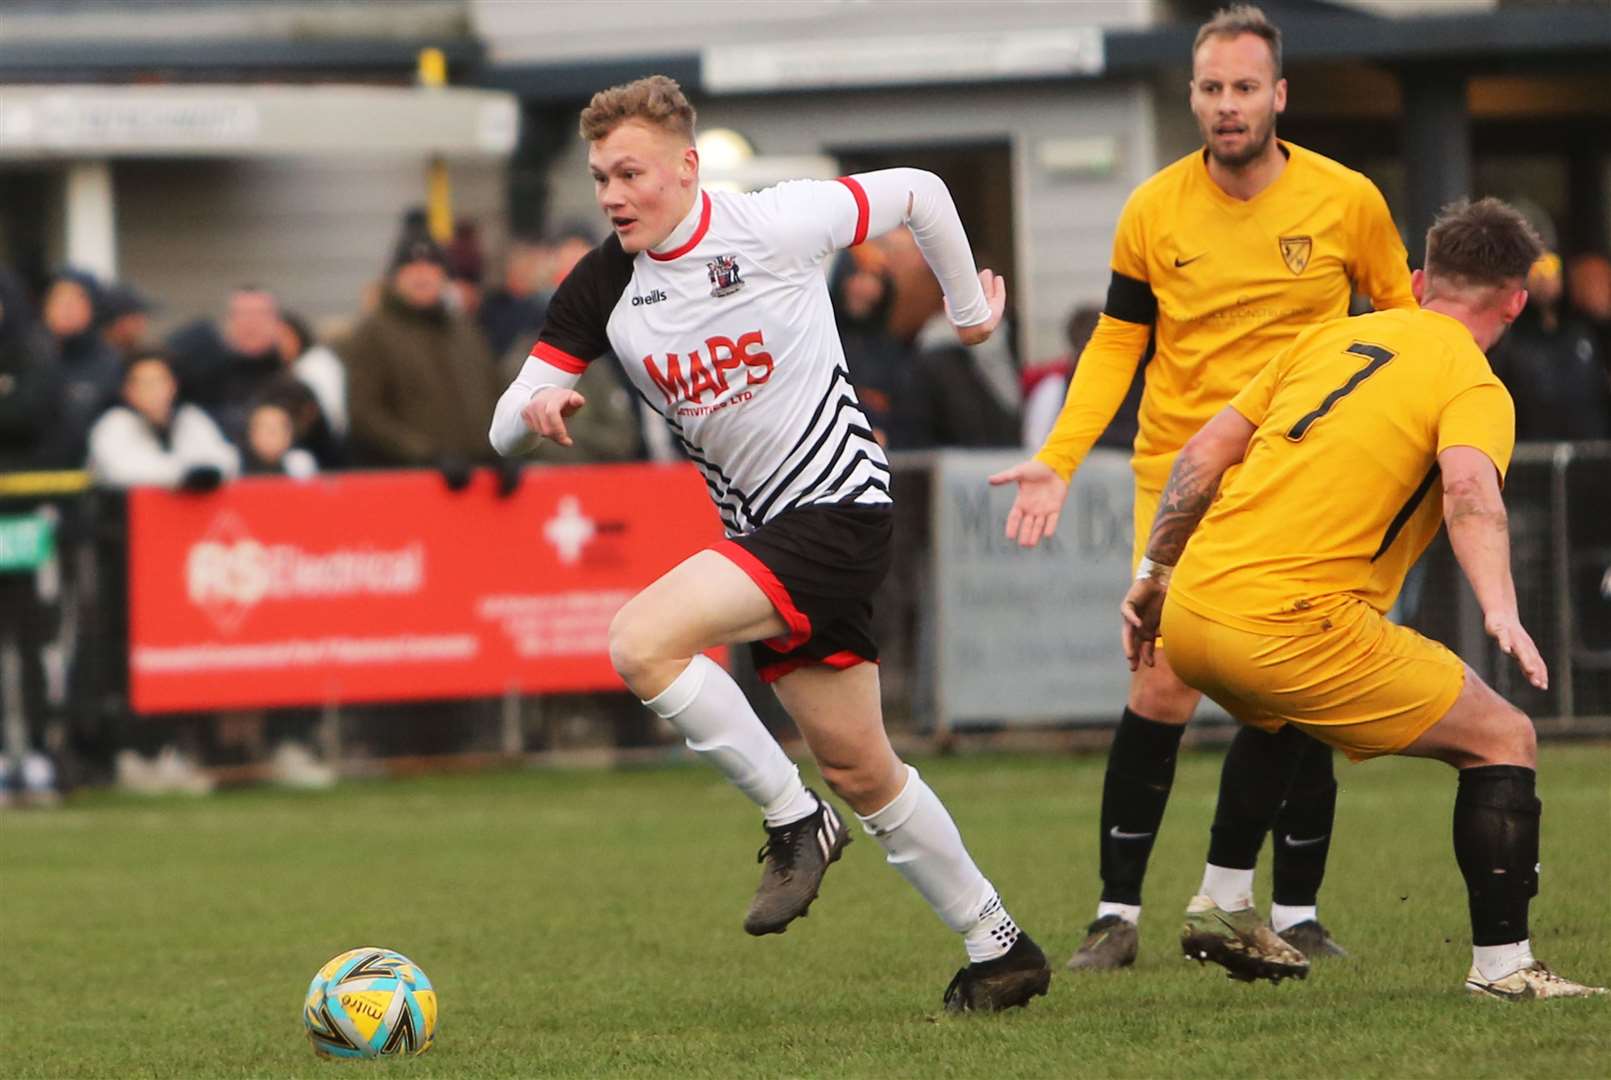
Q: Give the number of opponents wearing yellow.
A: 2